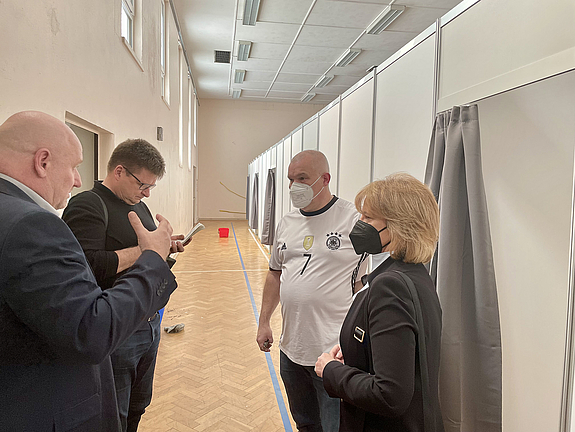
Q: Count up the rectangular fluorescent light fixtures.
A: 8